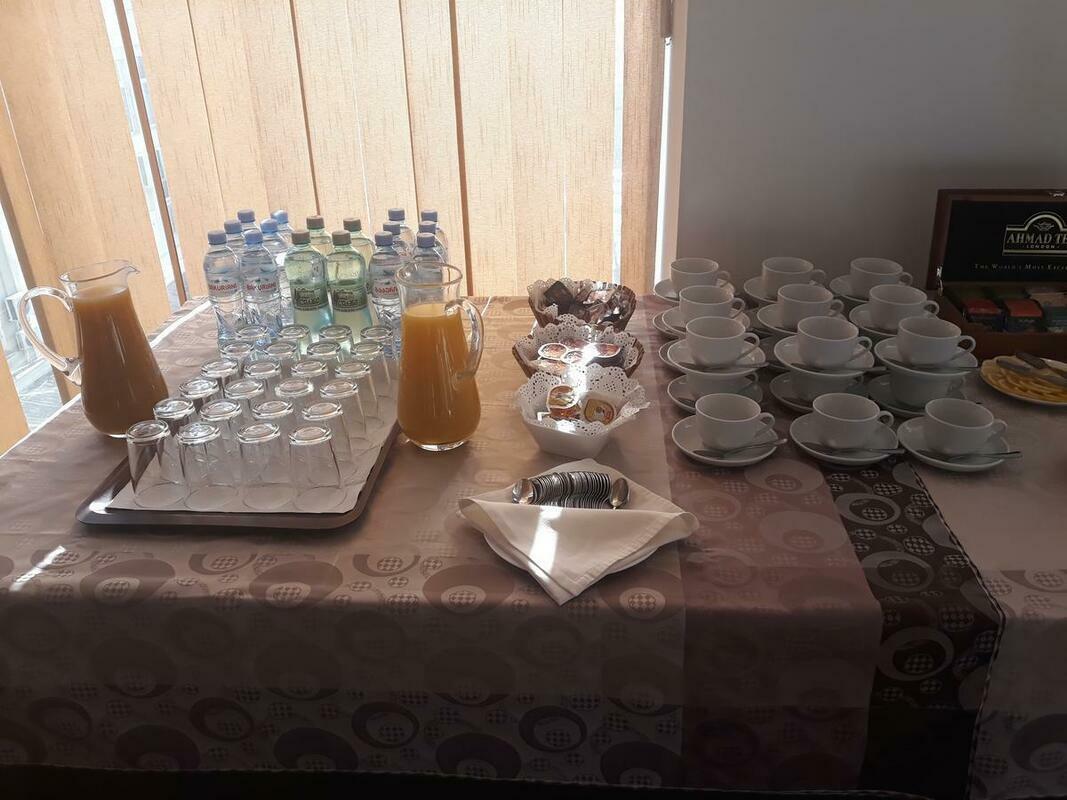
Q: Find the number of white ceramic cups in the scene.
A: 15